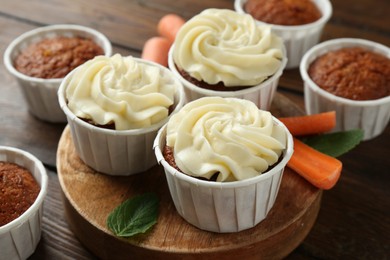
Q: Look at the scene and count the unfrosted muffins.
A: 4